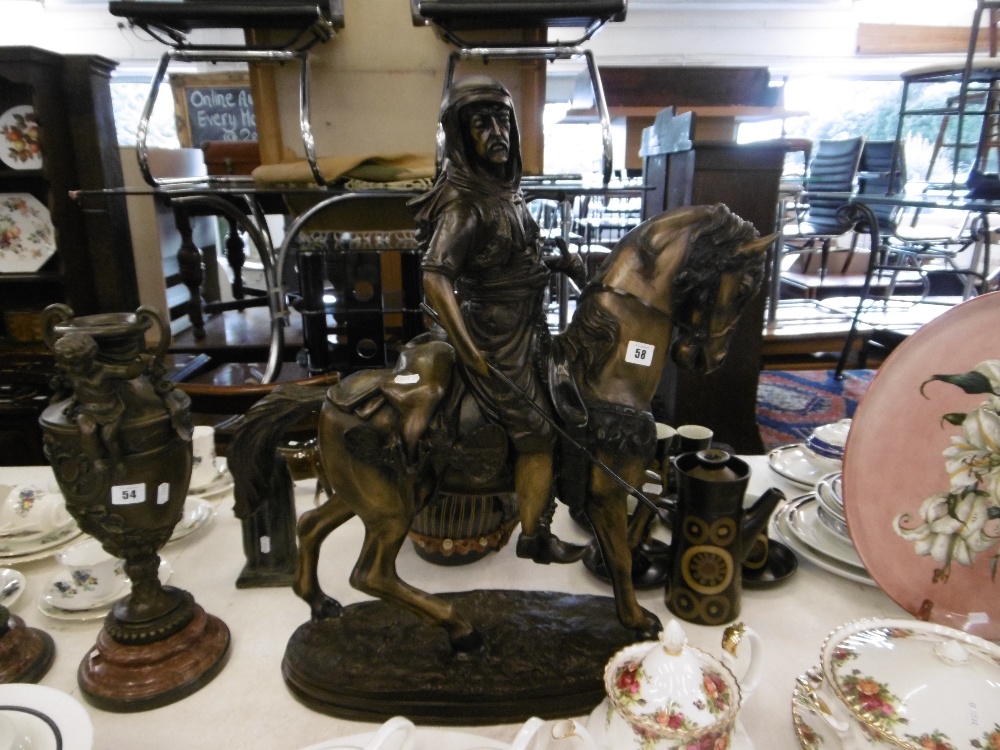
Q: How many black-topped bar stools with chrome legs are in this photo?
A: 2